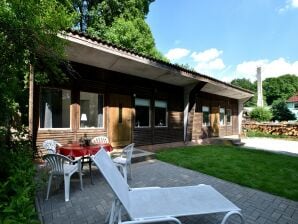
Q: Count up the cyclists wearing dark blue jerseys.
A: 0